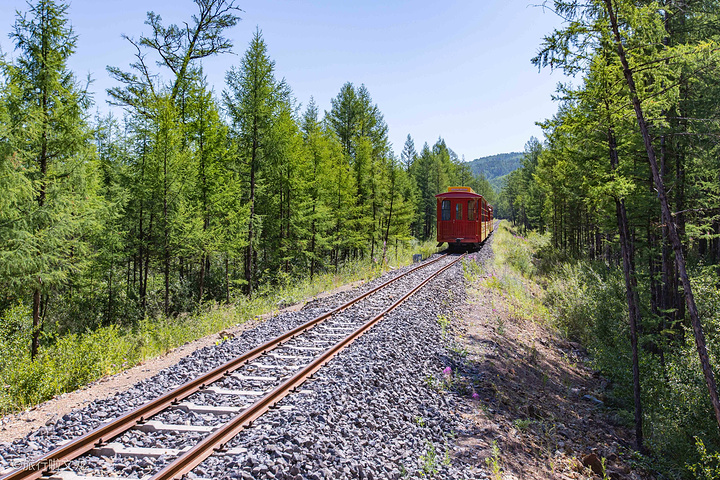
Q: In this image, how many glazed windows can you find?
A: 3